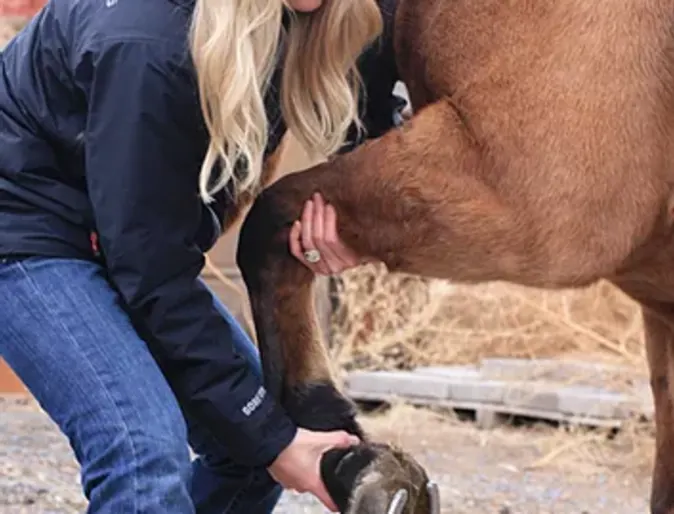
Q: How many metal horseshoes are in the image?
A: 1